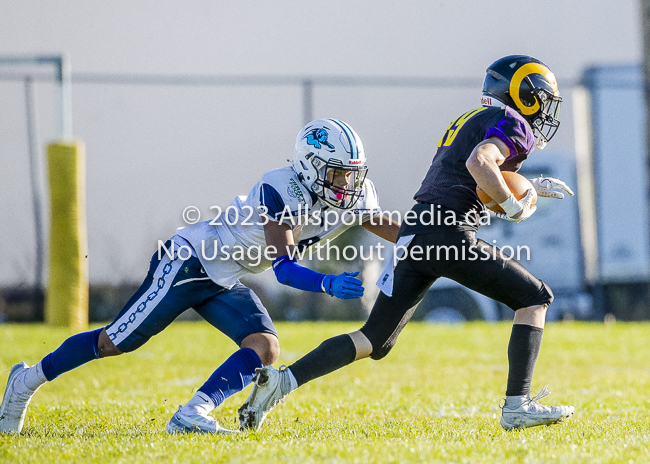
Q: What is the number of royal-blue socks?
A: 2